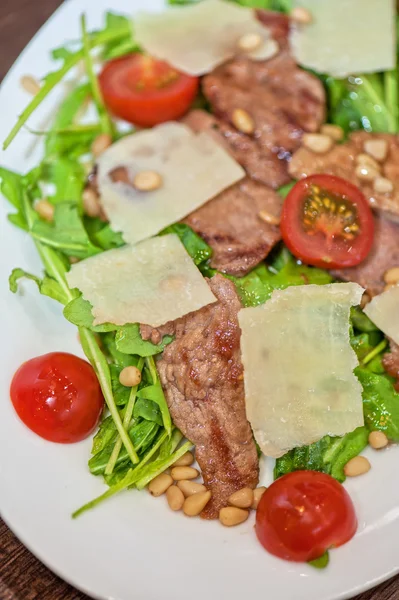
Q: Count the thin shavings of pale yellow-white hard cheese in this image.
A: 6